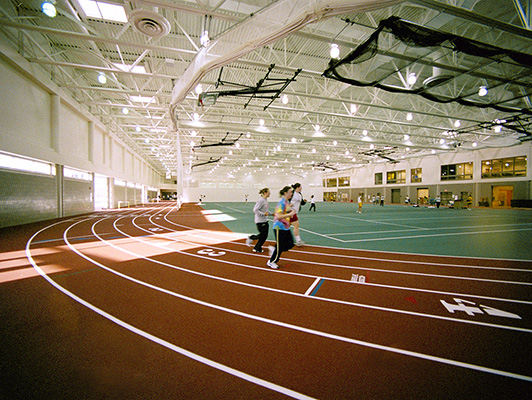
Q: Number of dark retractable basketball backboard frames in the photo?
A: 6